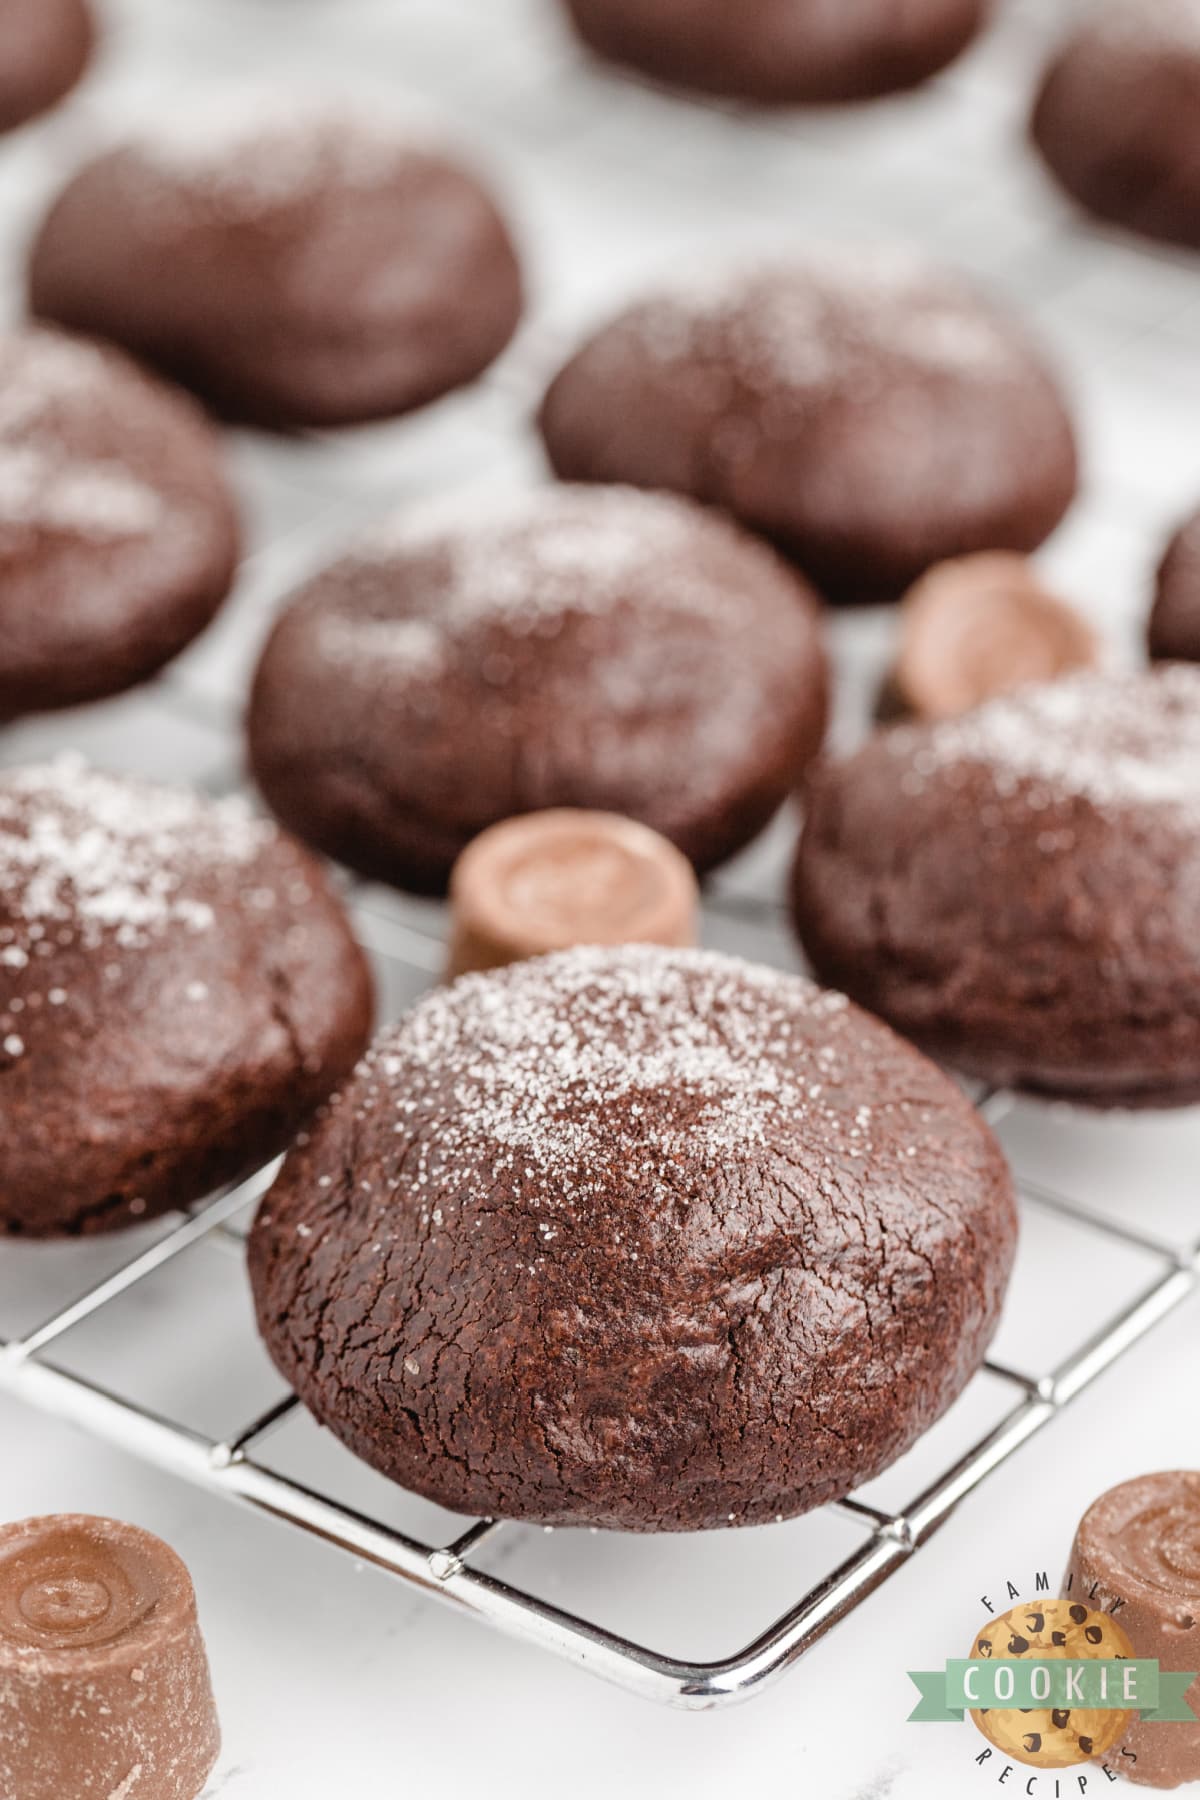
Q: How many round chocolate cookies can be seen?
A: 11